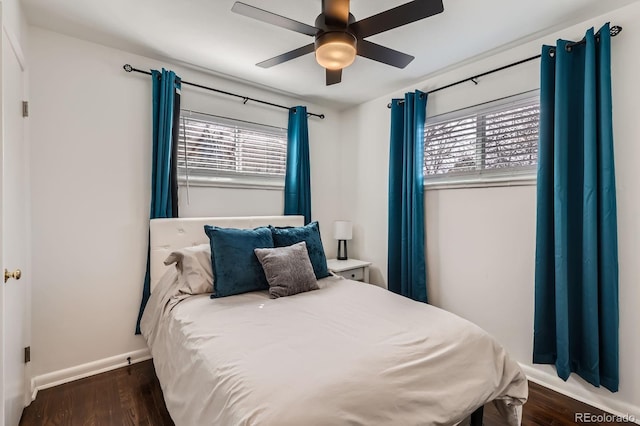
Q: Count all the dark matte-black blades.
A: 6